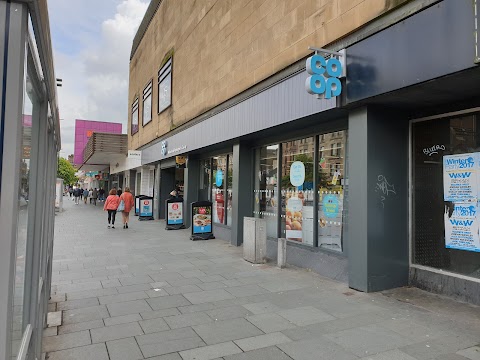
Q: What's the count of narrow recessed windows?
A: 3